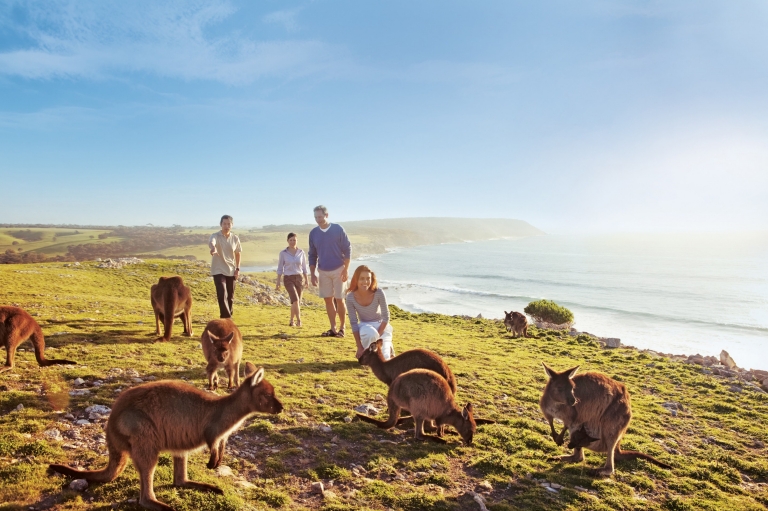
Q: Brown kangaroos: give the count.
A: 8